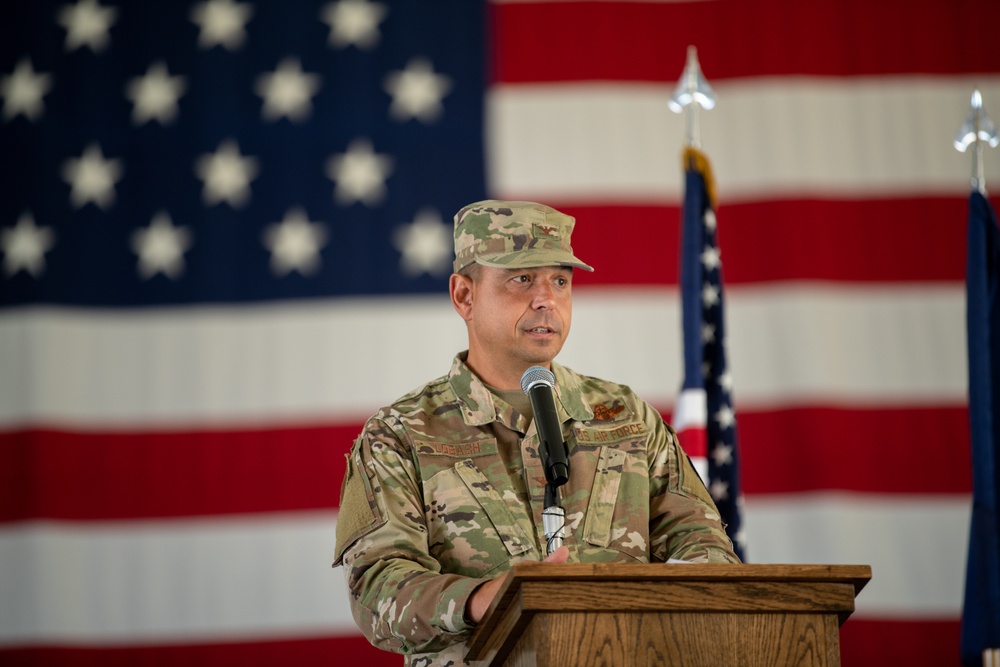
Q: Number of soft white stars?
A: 14